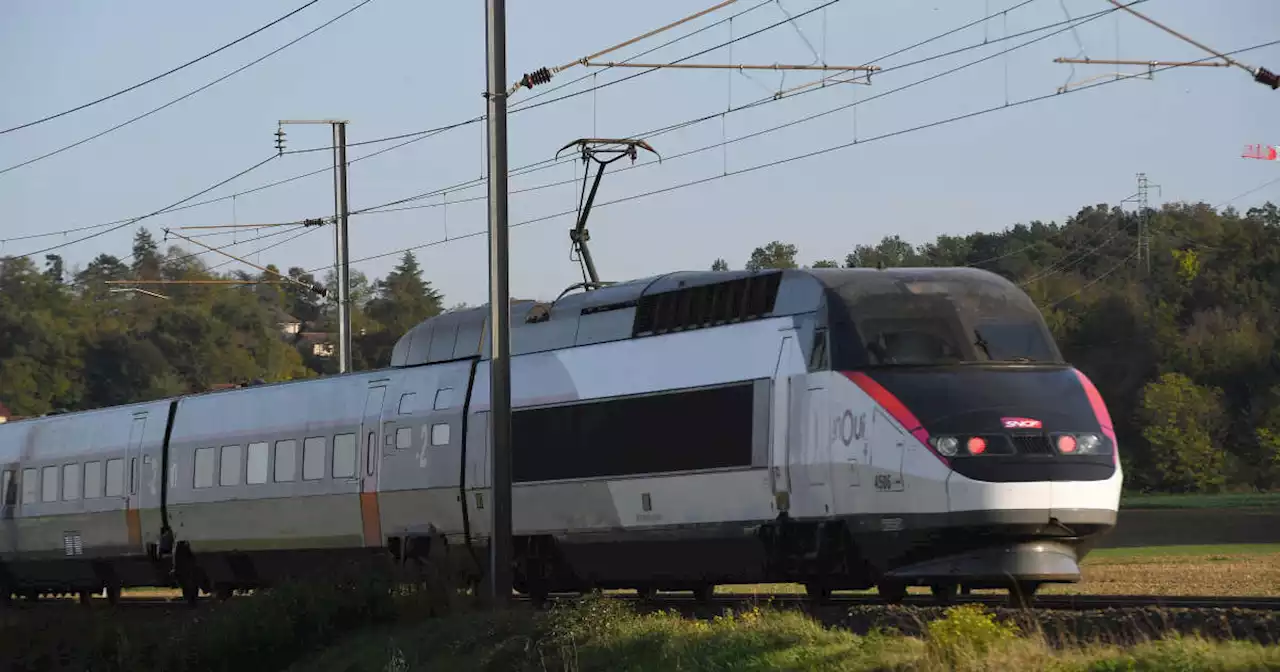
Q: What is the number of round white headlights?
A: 2